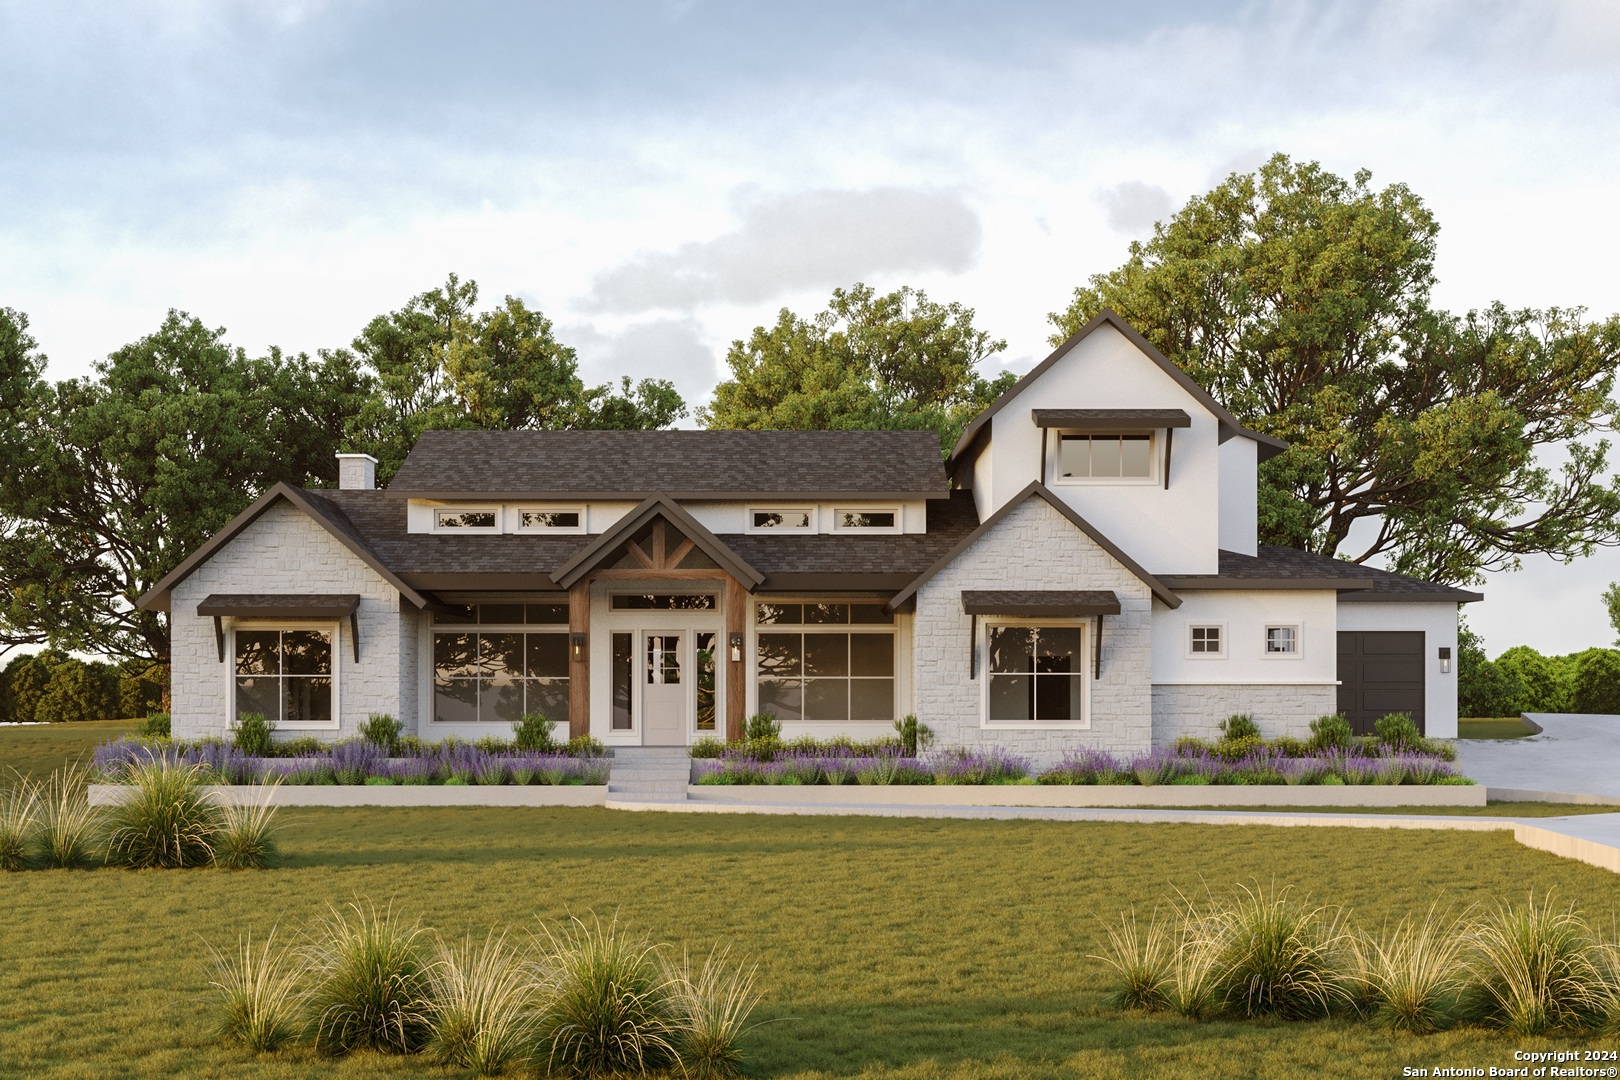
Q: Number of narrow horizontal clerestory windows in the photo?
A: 4